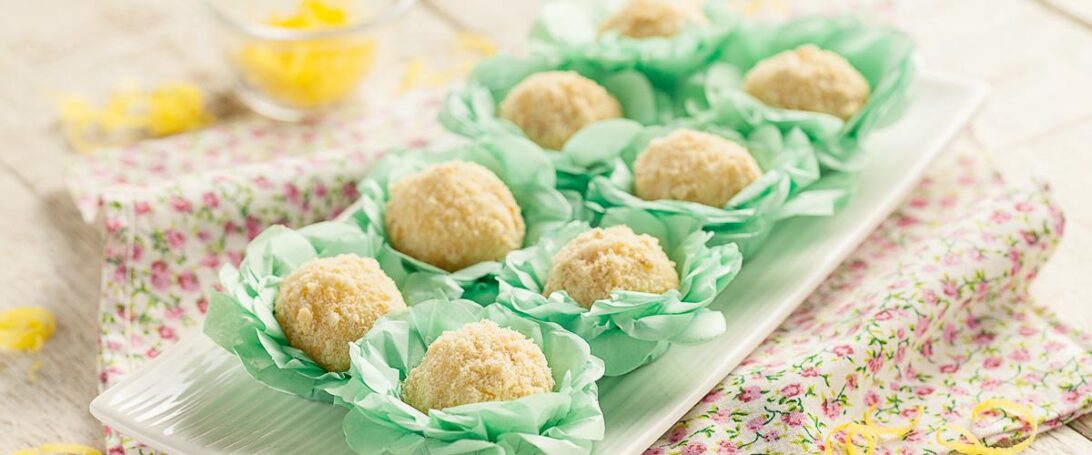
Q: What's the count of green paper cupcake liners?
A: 8